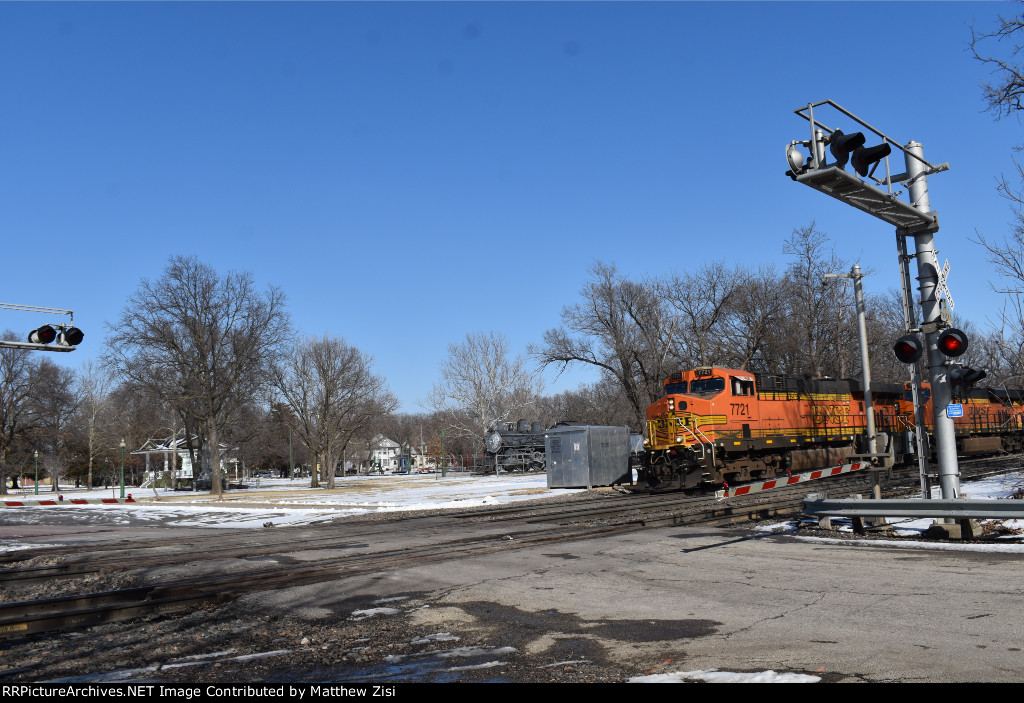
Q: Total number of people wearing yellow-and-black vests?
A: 0